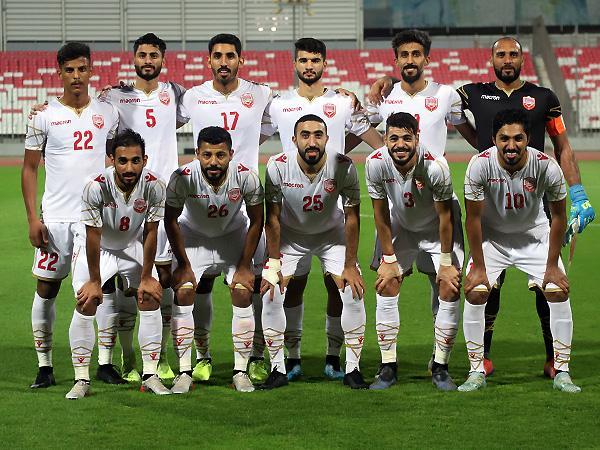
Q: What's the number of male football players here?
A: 11